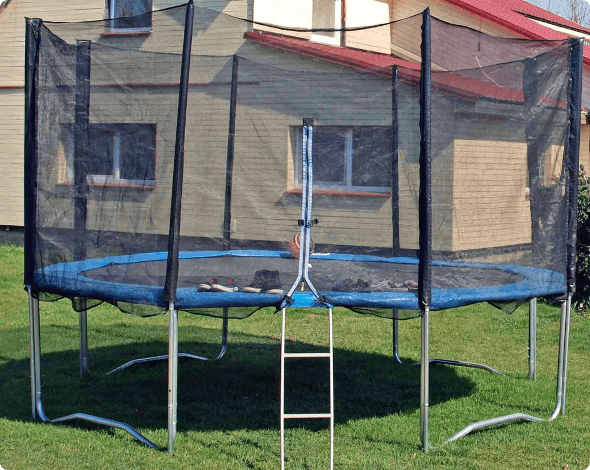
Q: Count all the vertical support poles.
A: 8